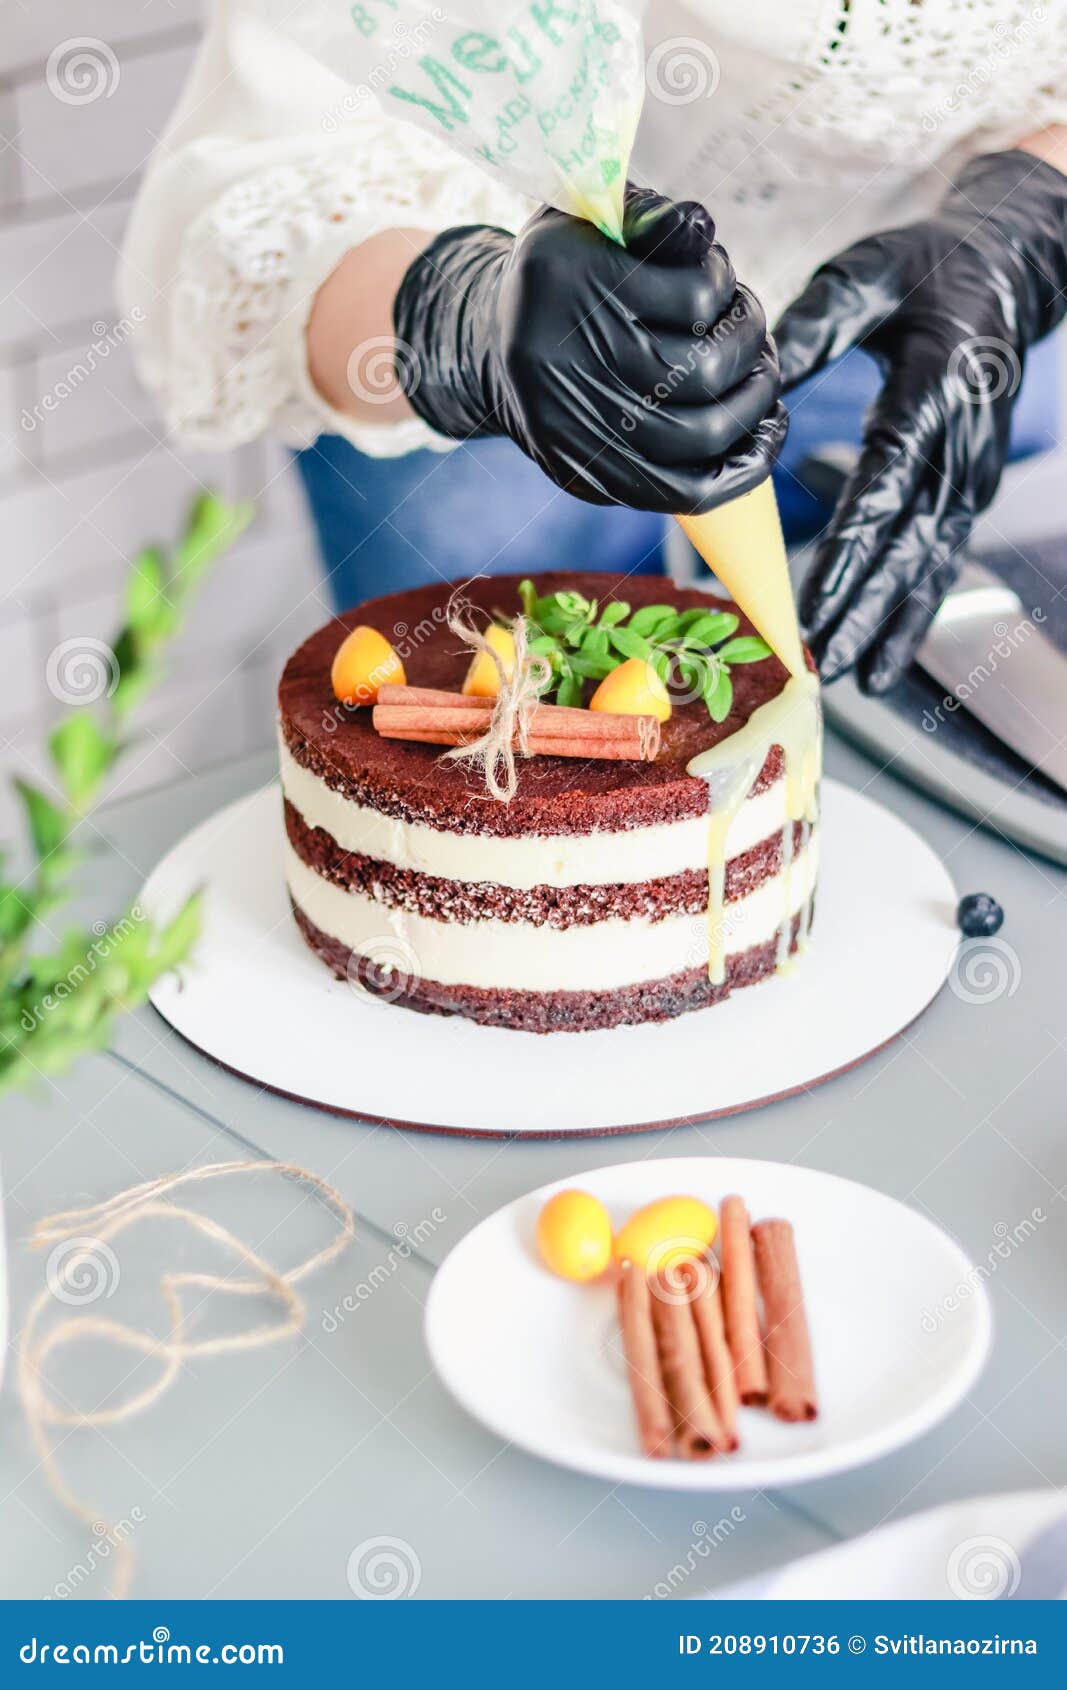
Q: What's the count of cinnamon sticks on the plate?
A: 5